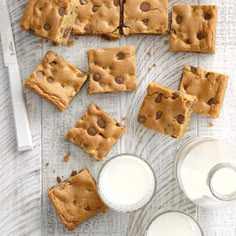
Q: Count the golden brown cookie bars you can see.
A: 10